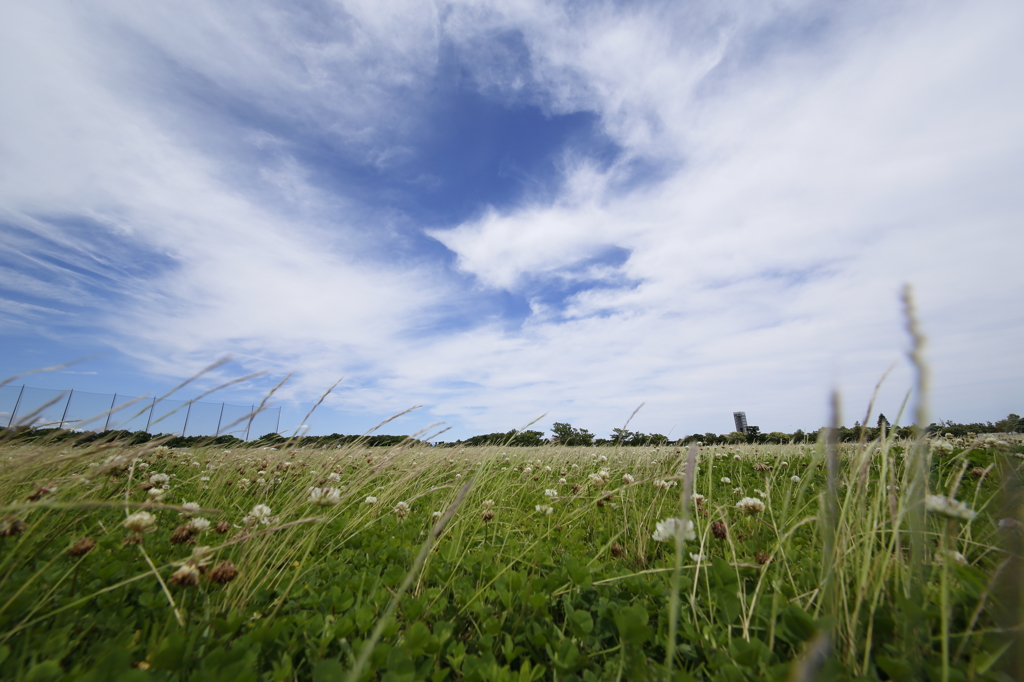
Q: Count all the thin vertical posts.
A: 8